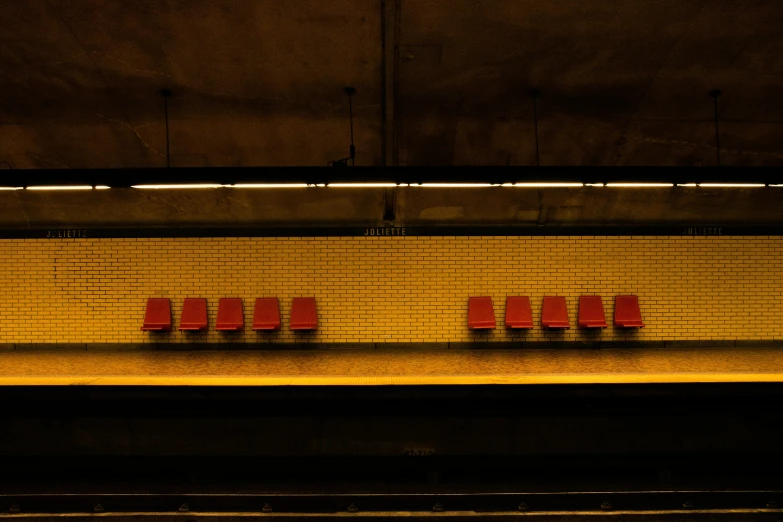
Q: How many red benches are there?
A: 10